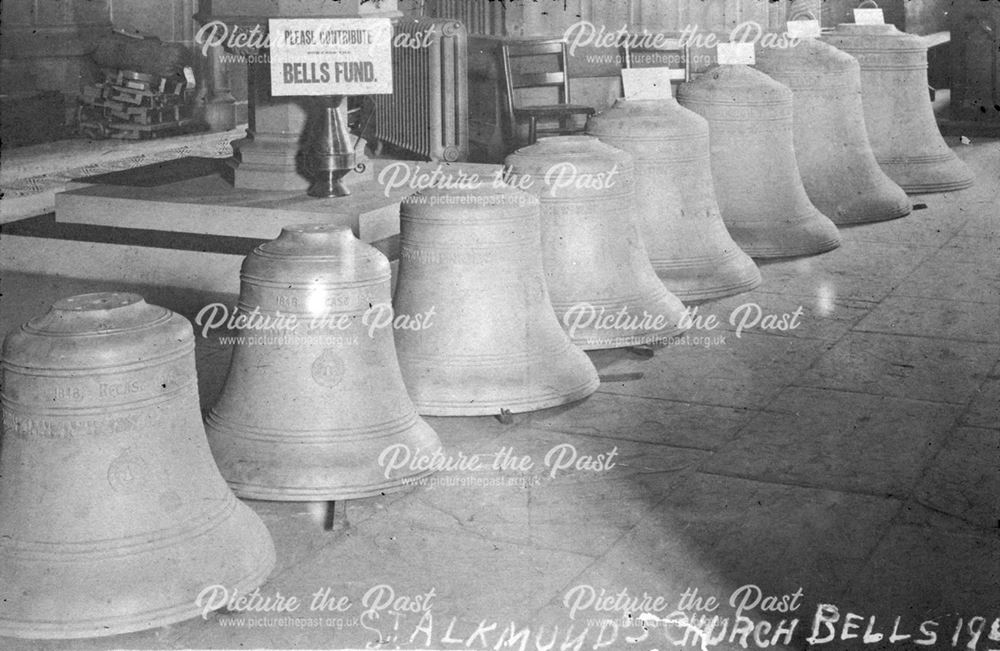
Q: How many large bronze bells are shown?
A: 8